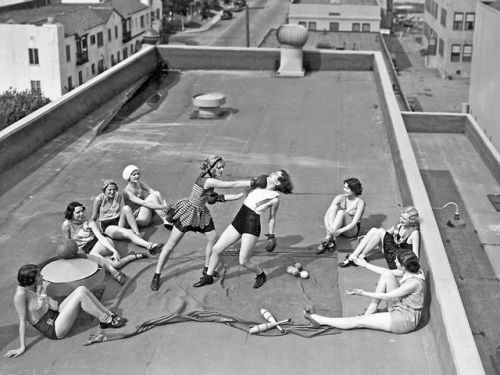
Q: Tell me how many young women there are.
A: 9